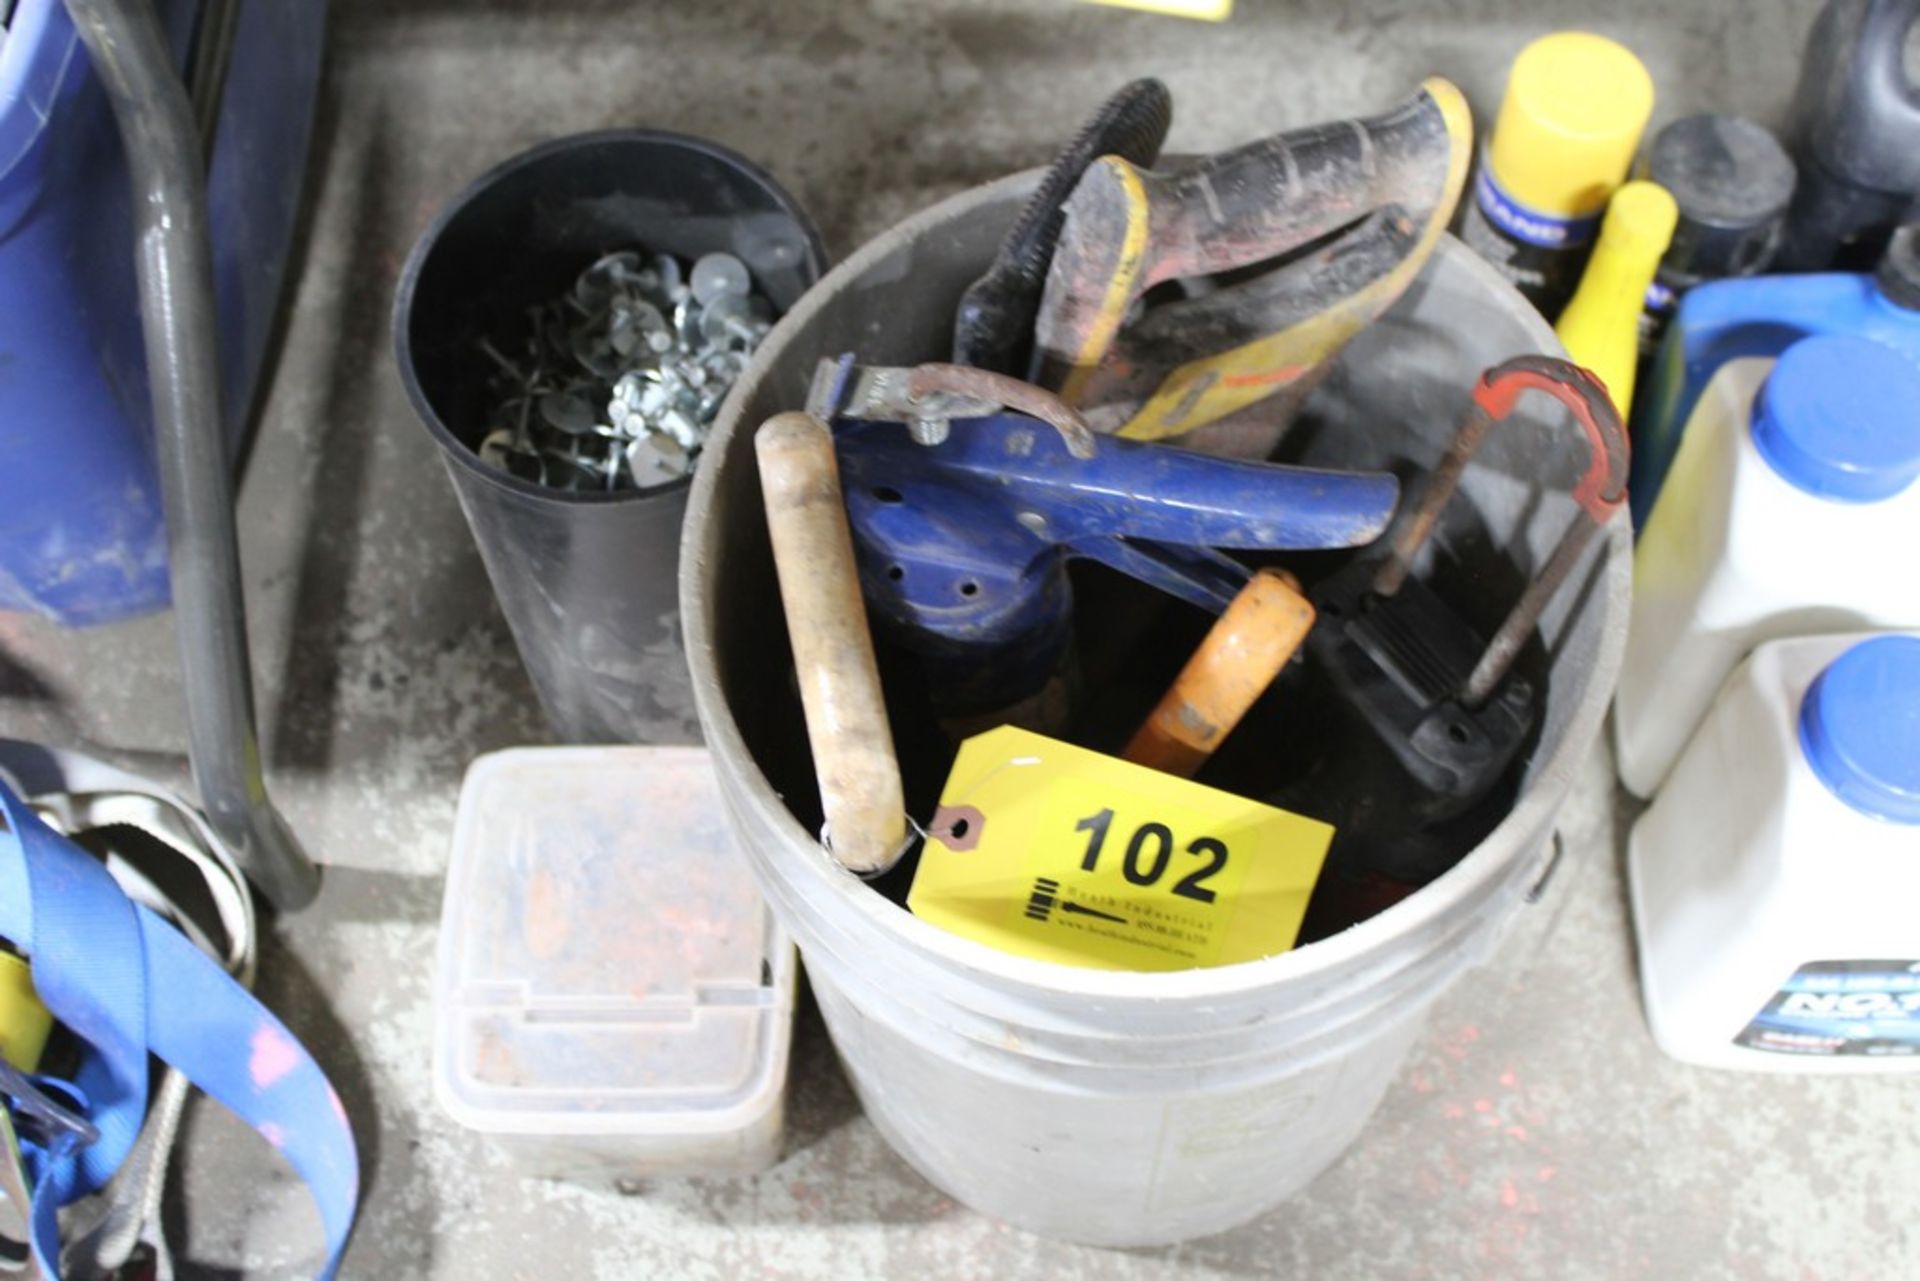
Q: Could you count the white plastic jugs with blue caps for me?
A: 2